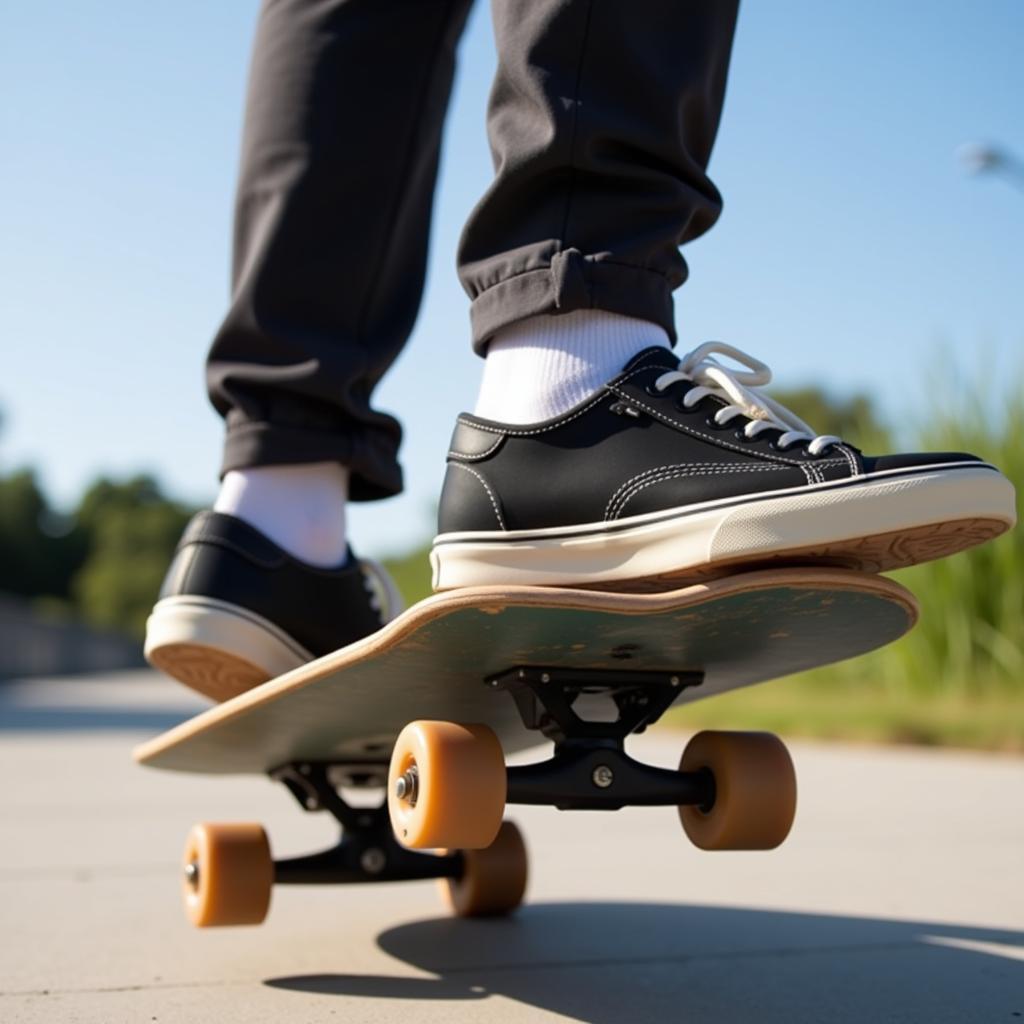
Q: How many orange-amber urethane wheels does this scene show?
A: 4